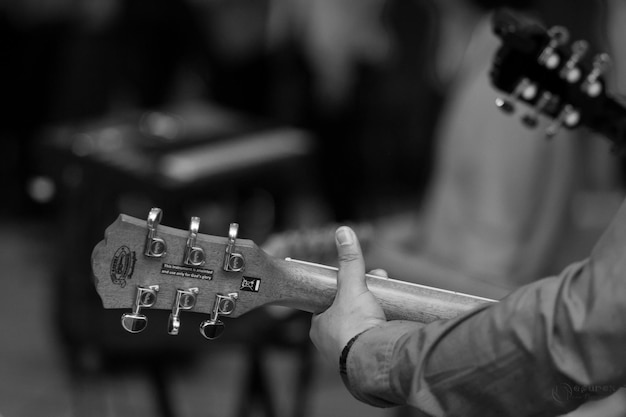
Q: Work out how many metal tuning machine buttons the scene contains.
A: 12